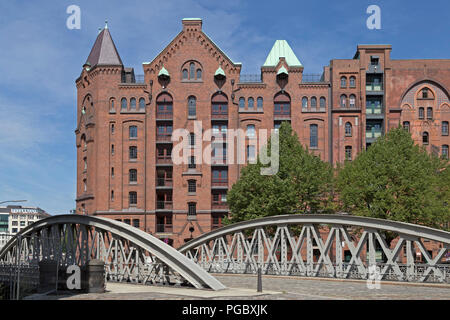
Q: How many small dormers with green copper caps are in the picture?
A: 3